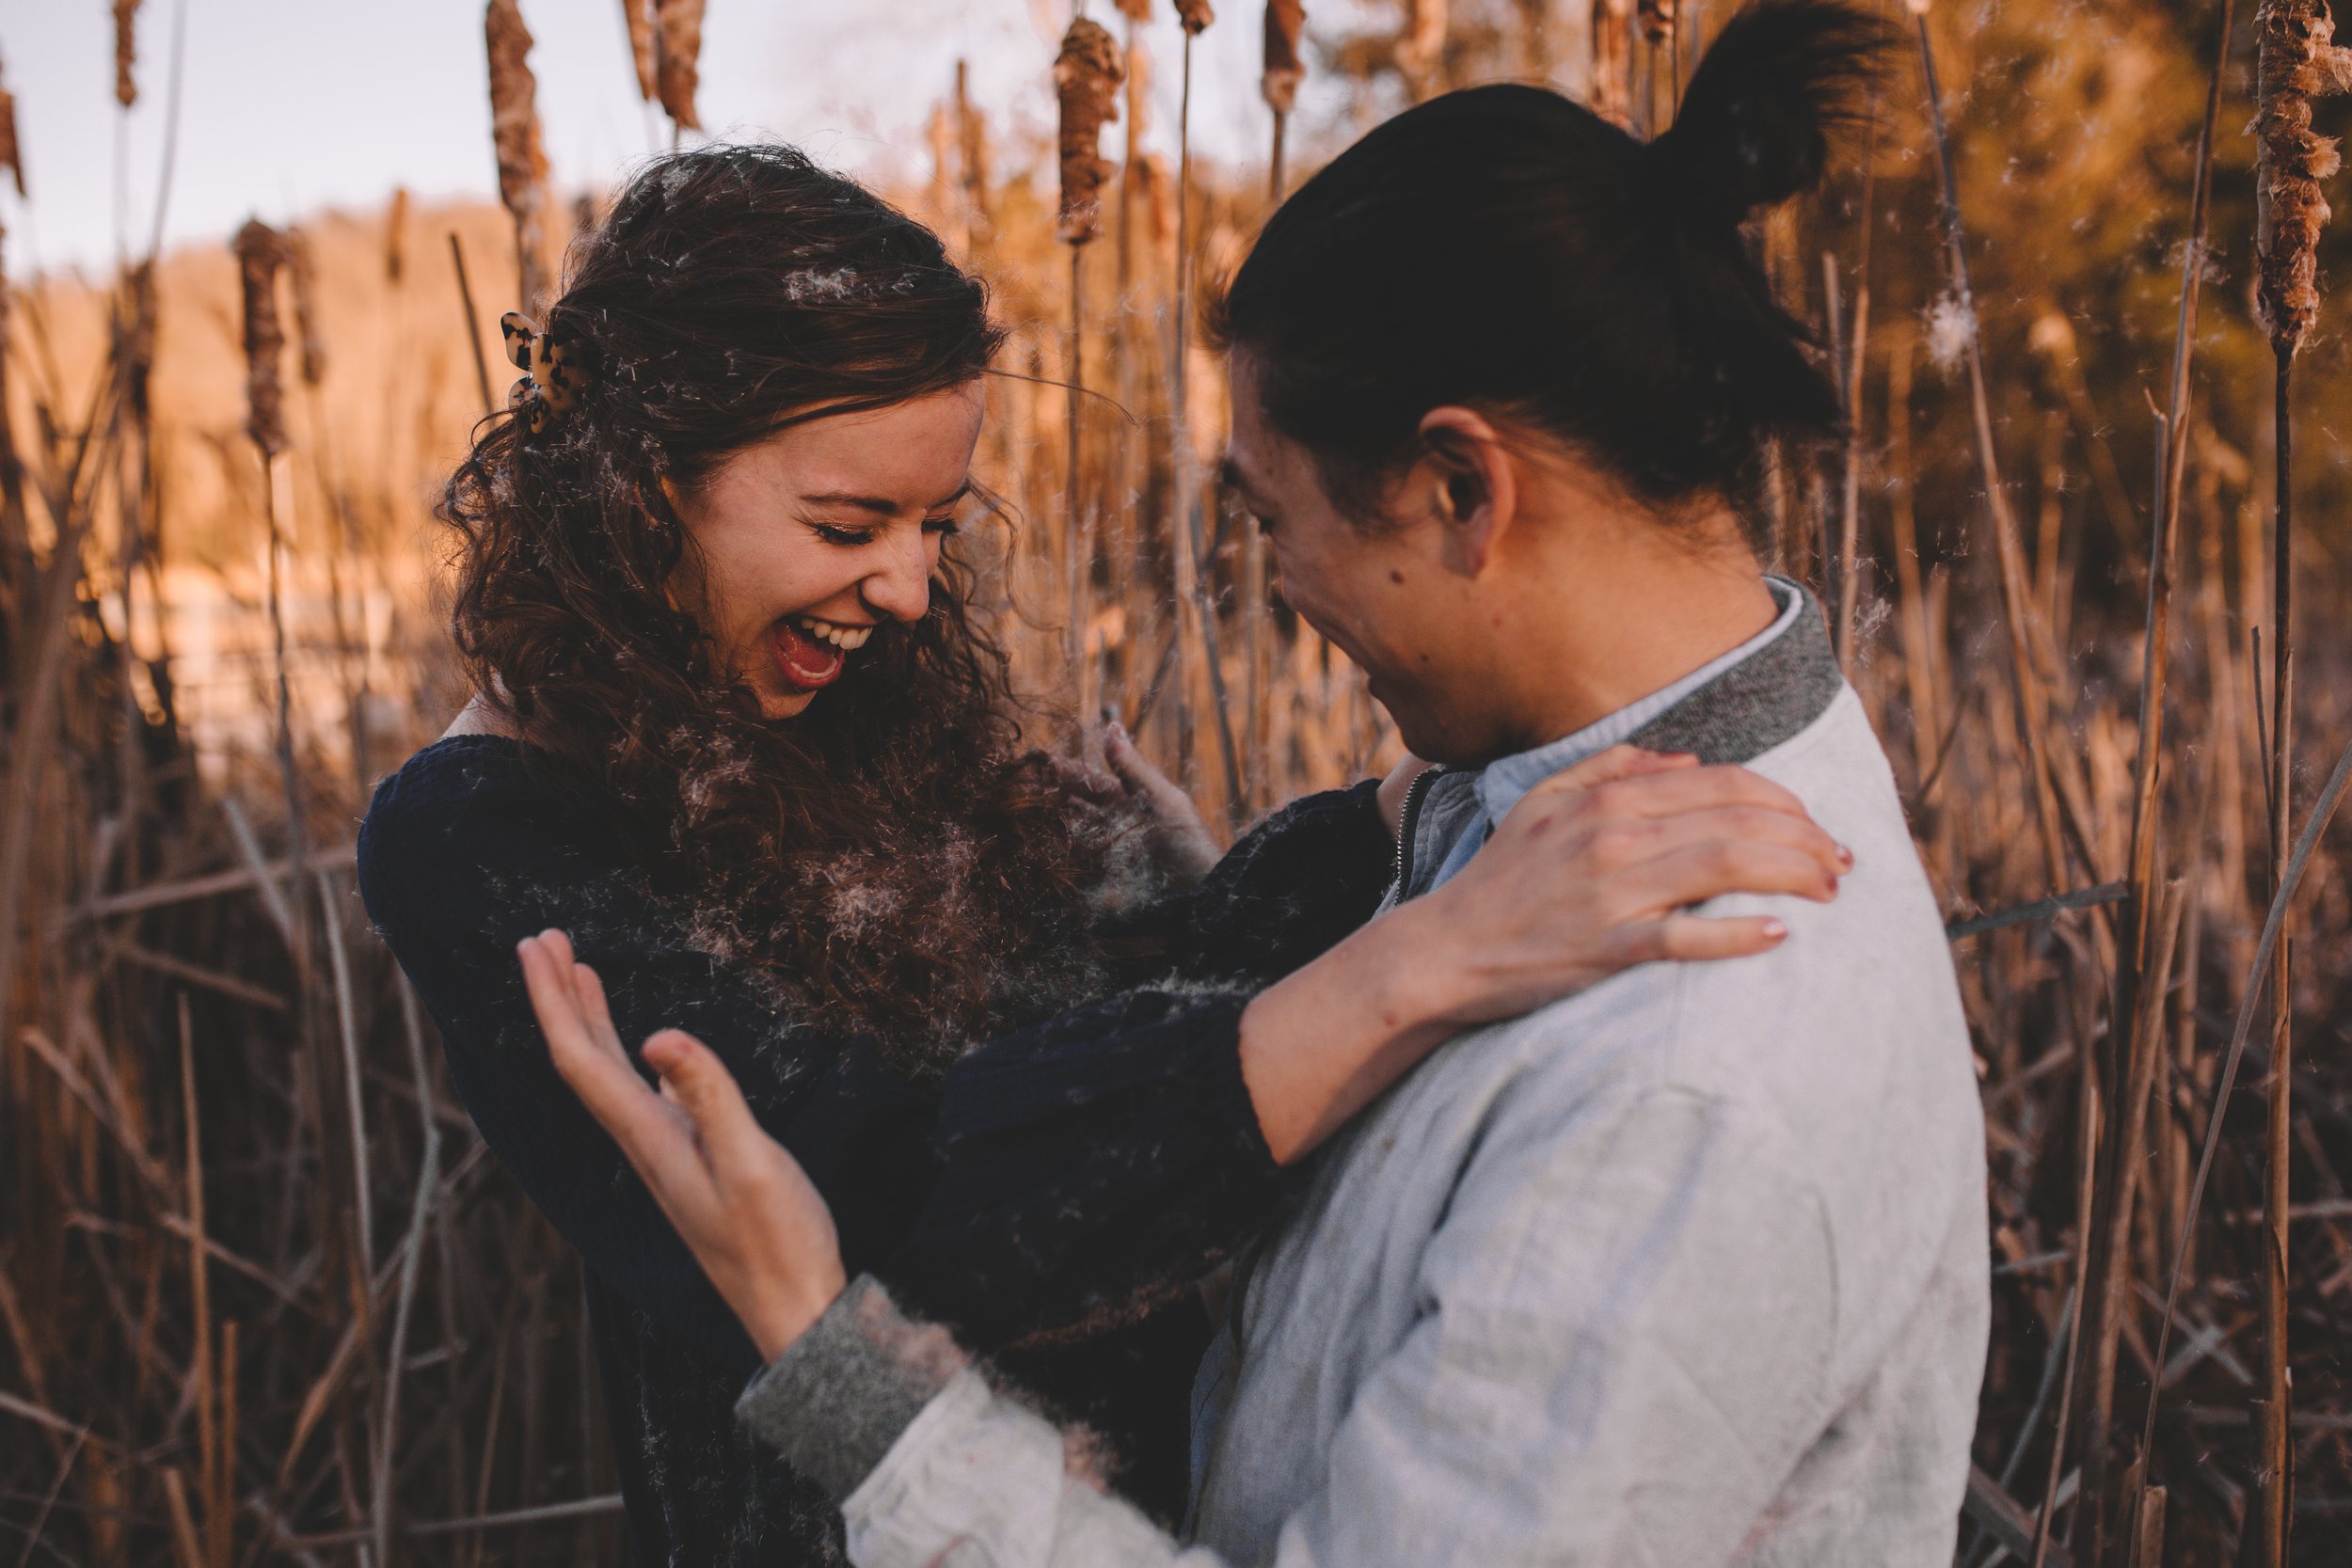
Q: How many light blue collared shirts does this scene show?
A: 1